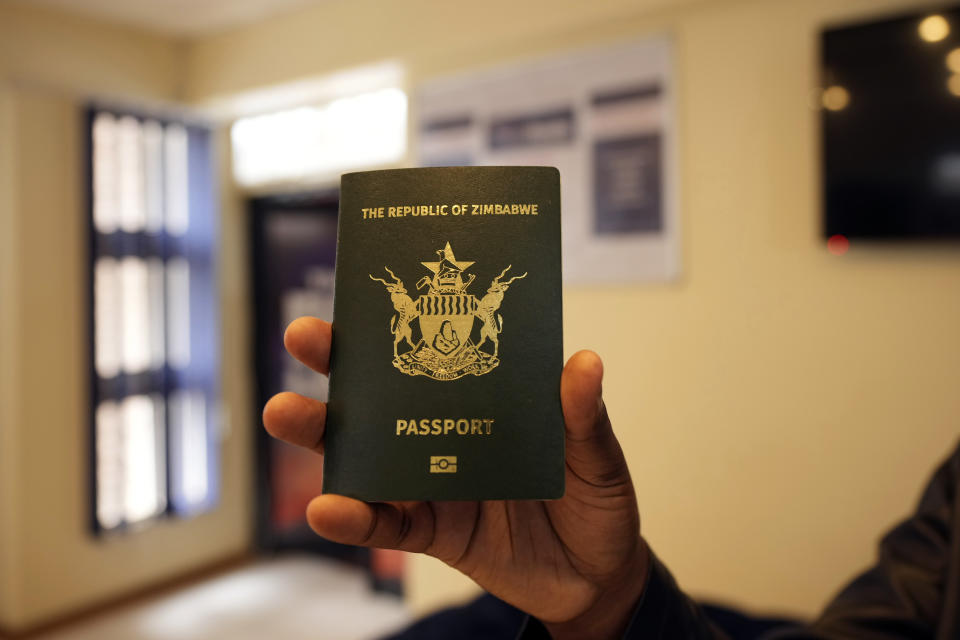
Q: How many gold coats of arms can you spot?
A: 1